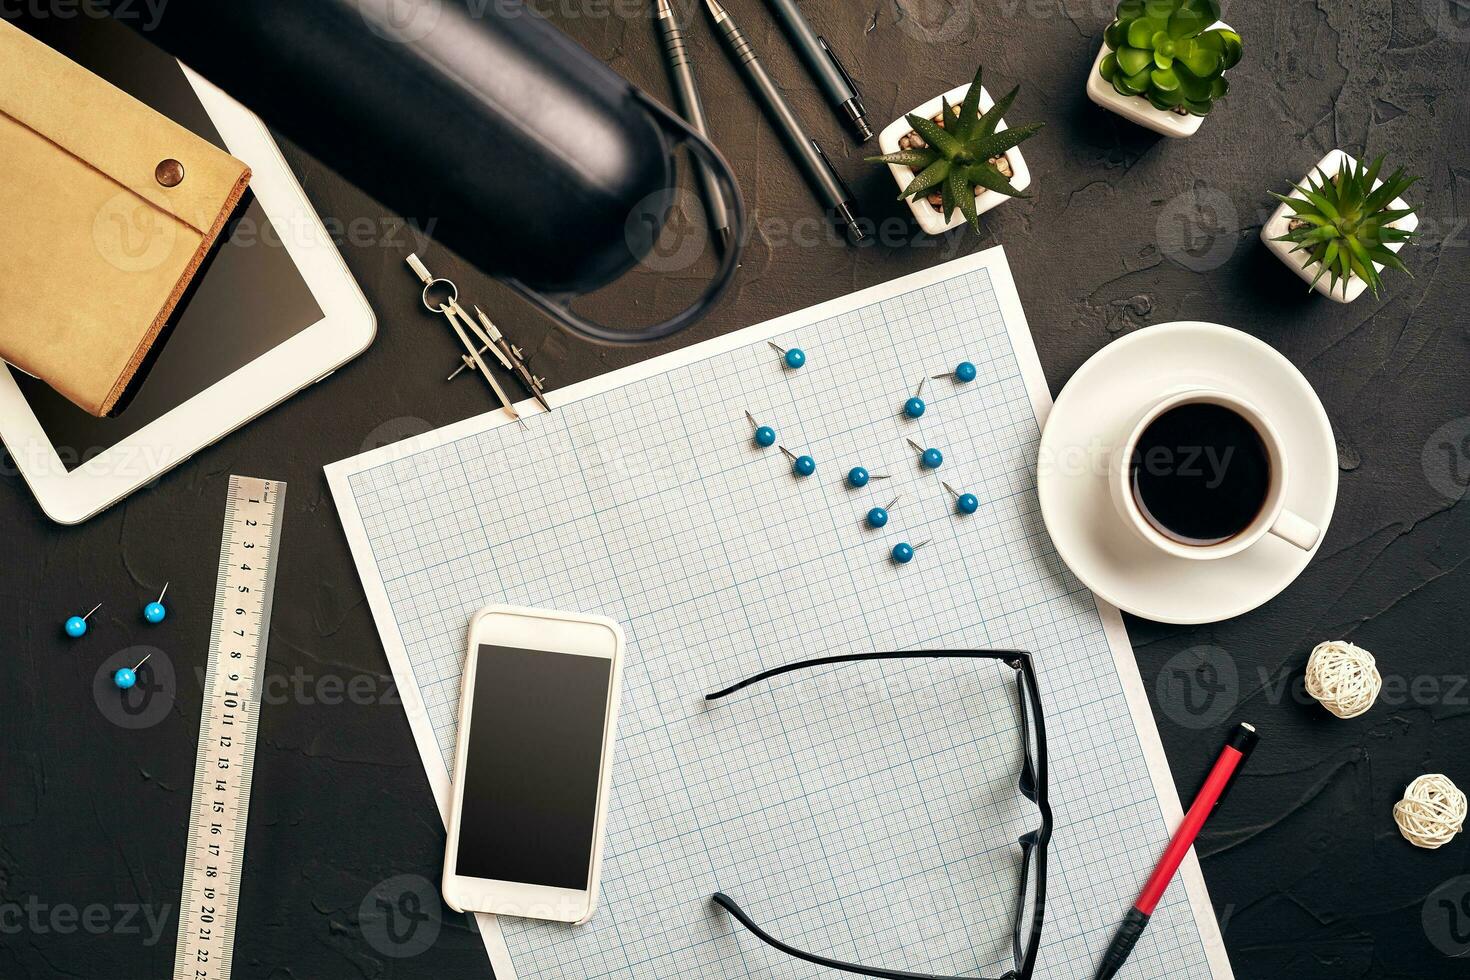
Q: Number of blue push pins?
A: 13